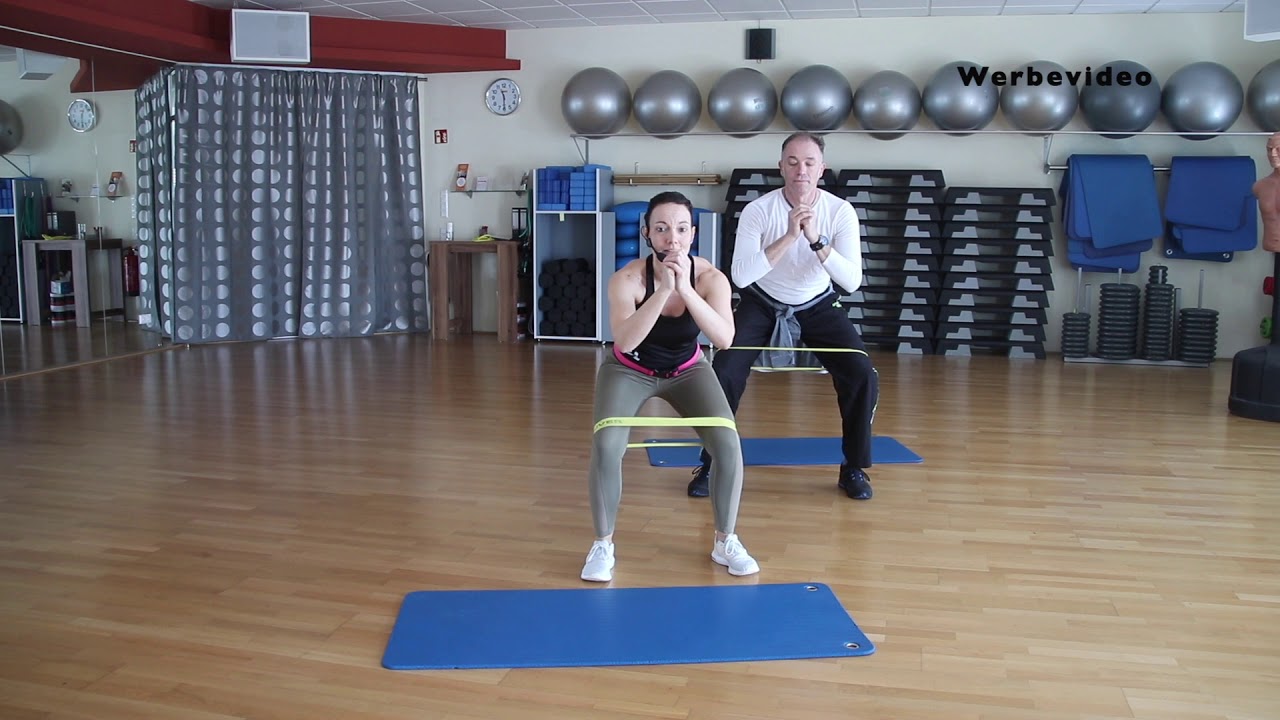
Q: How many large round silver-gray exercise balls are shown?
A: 10